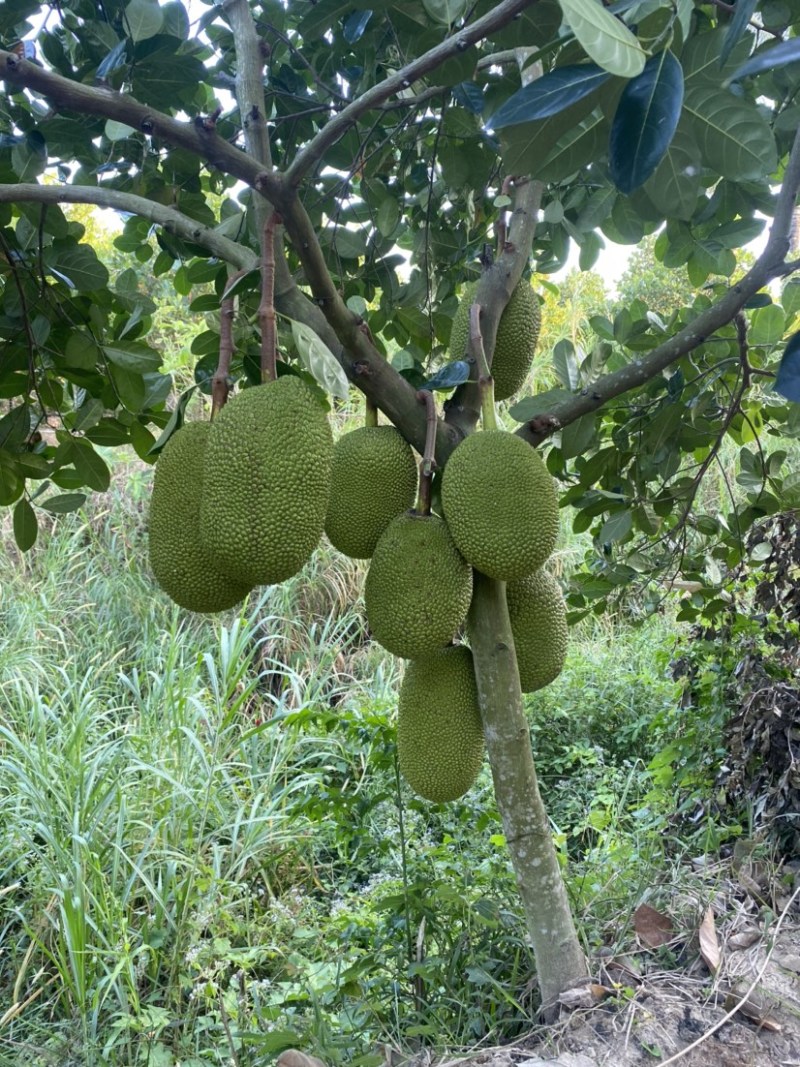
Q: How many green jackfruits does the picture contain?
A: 8